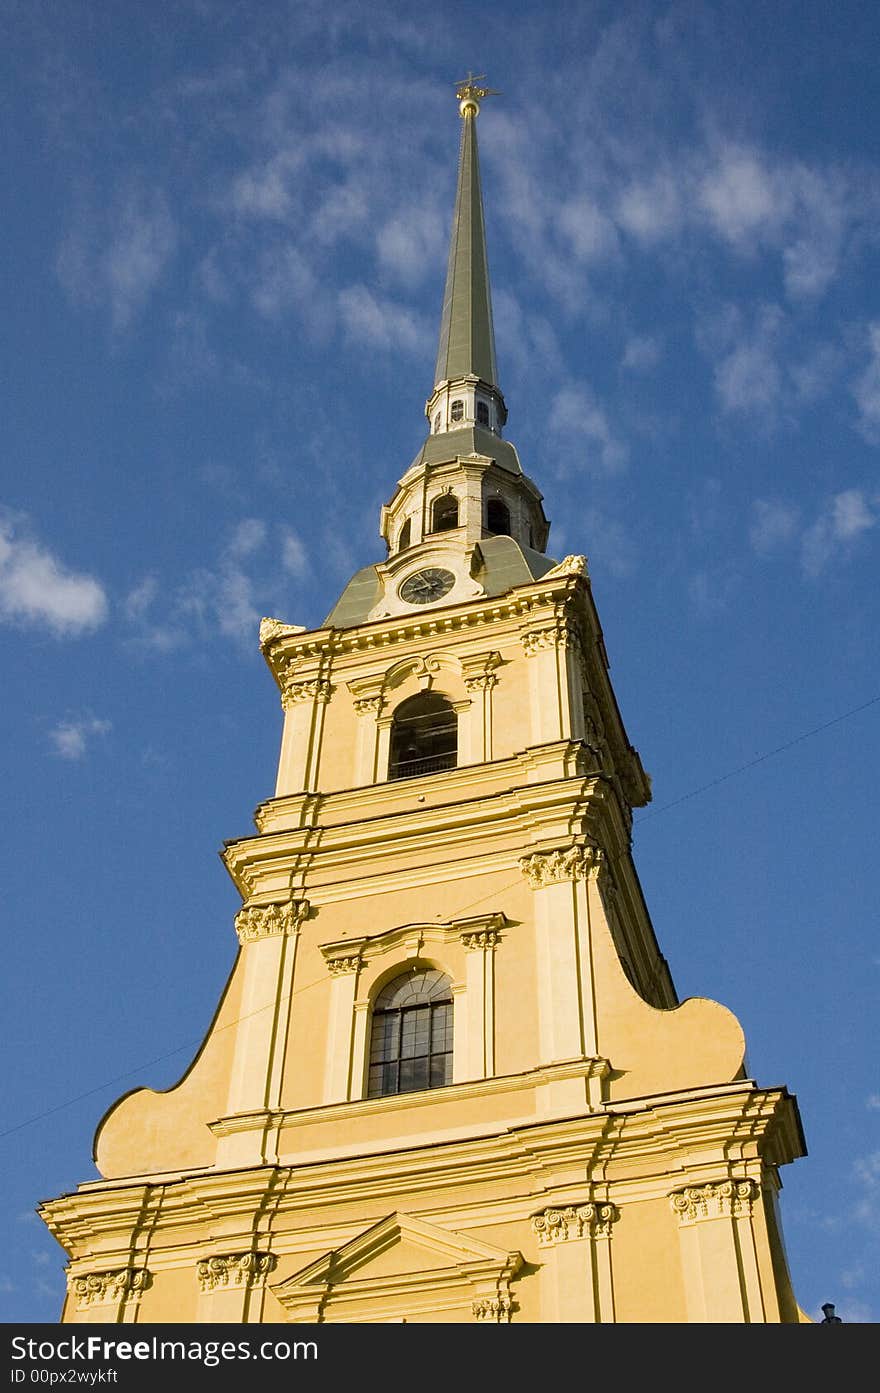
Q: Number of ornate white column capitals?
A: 13